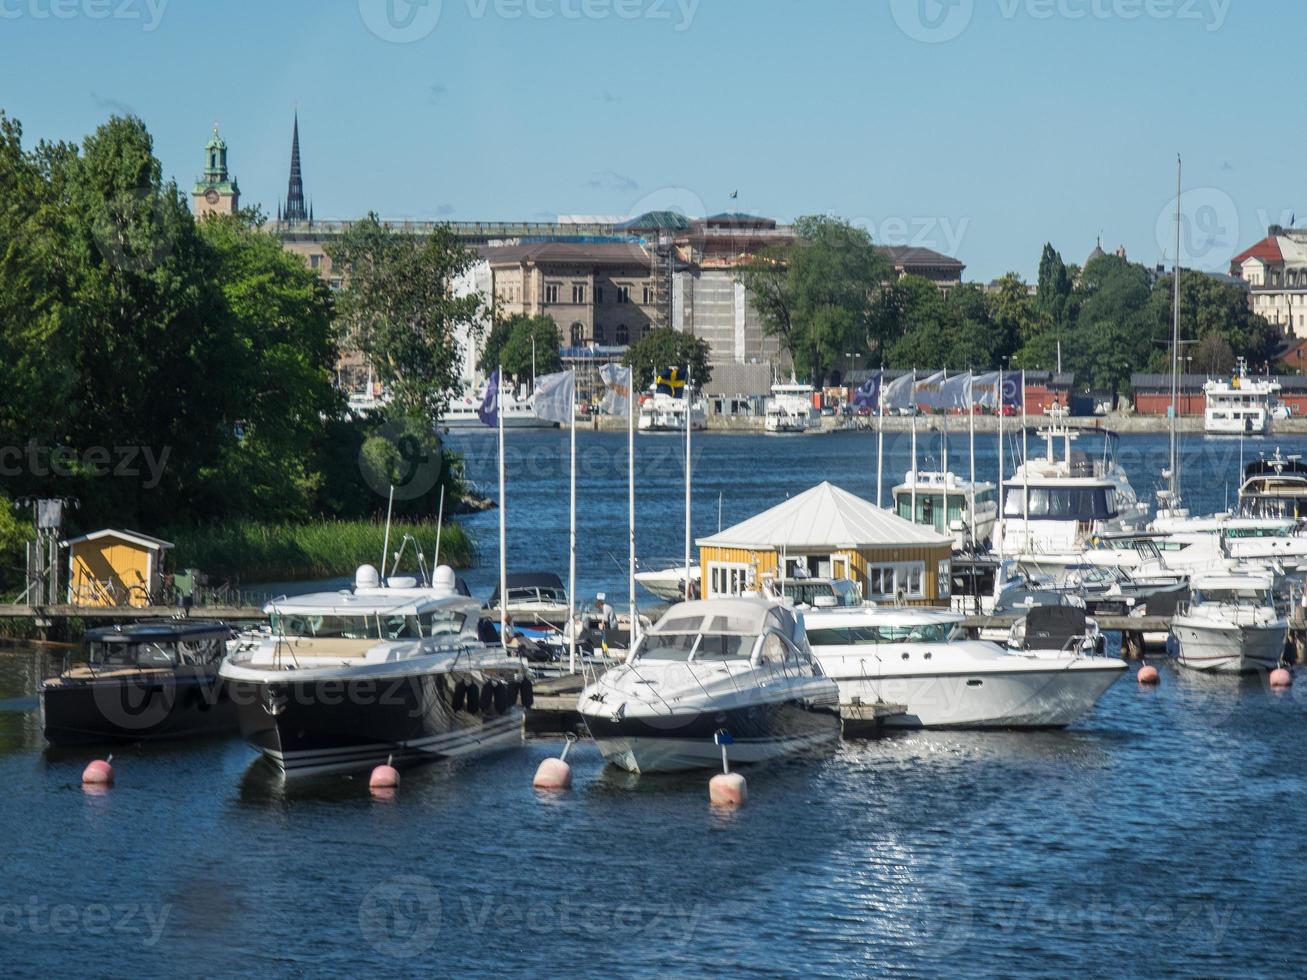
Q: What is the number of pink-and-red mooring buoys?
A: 6